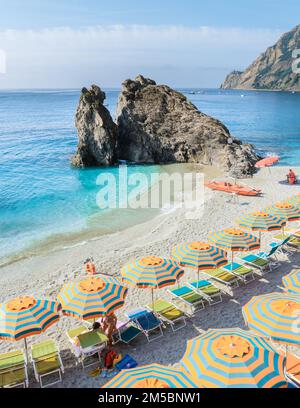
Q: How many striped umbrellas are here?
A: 12